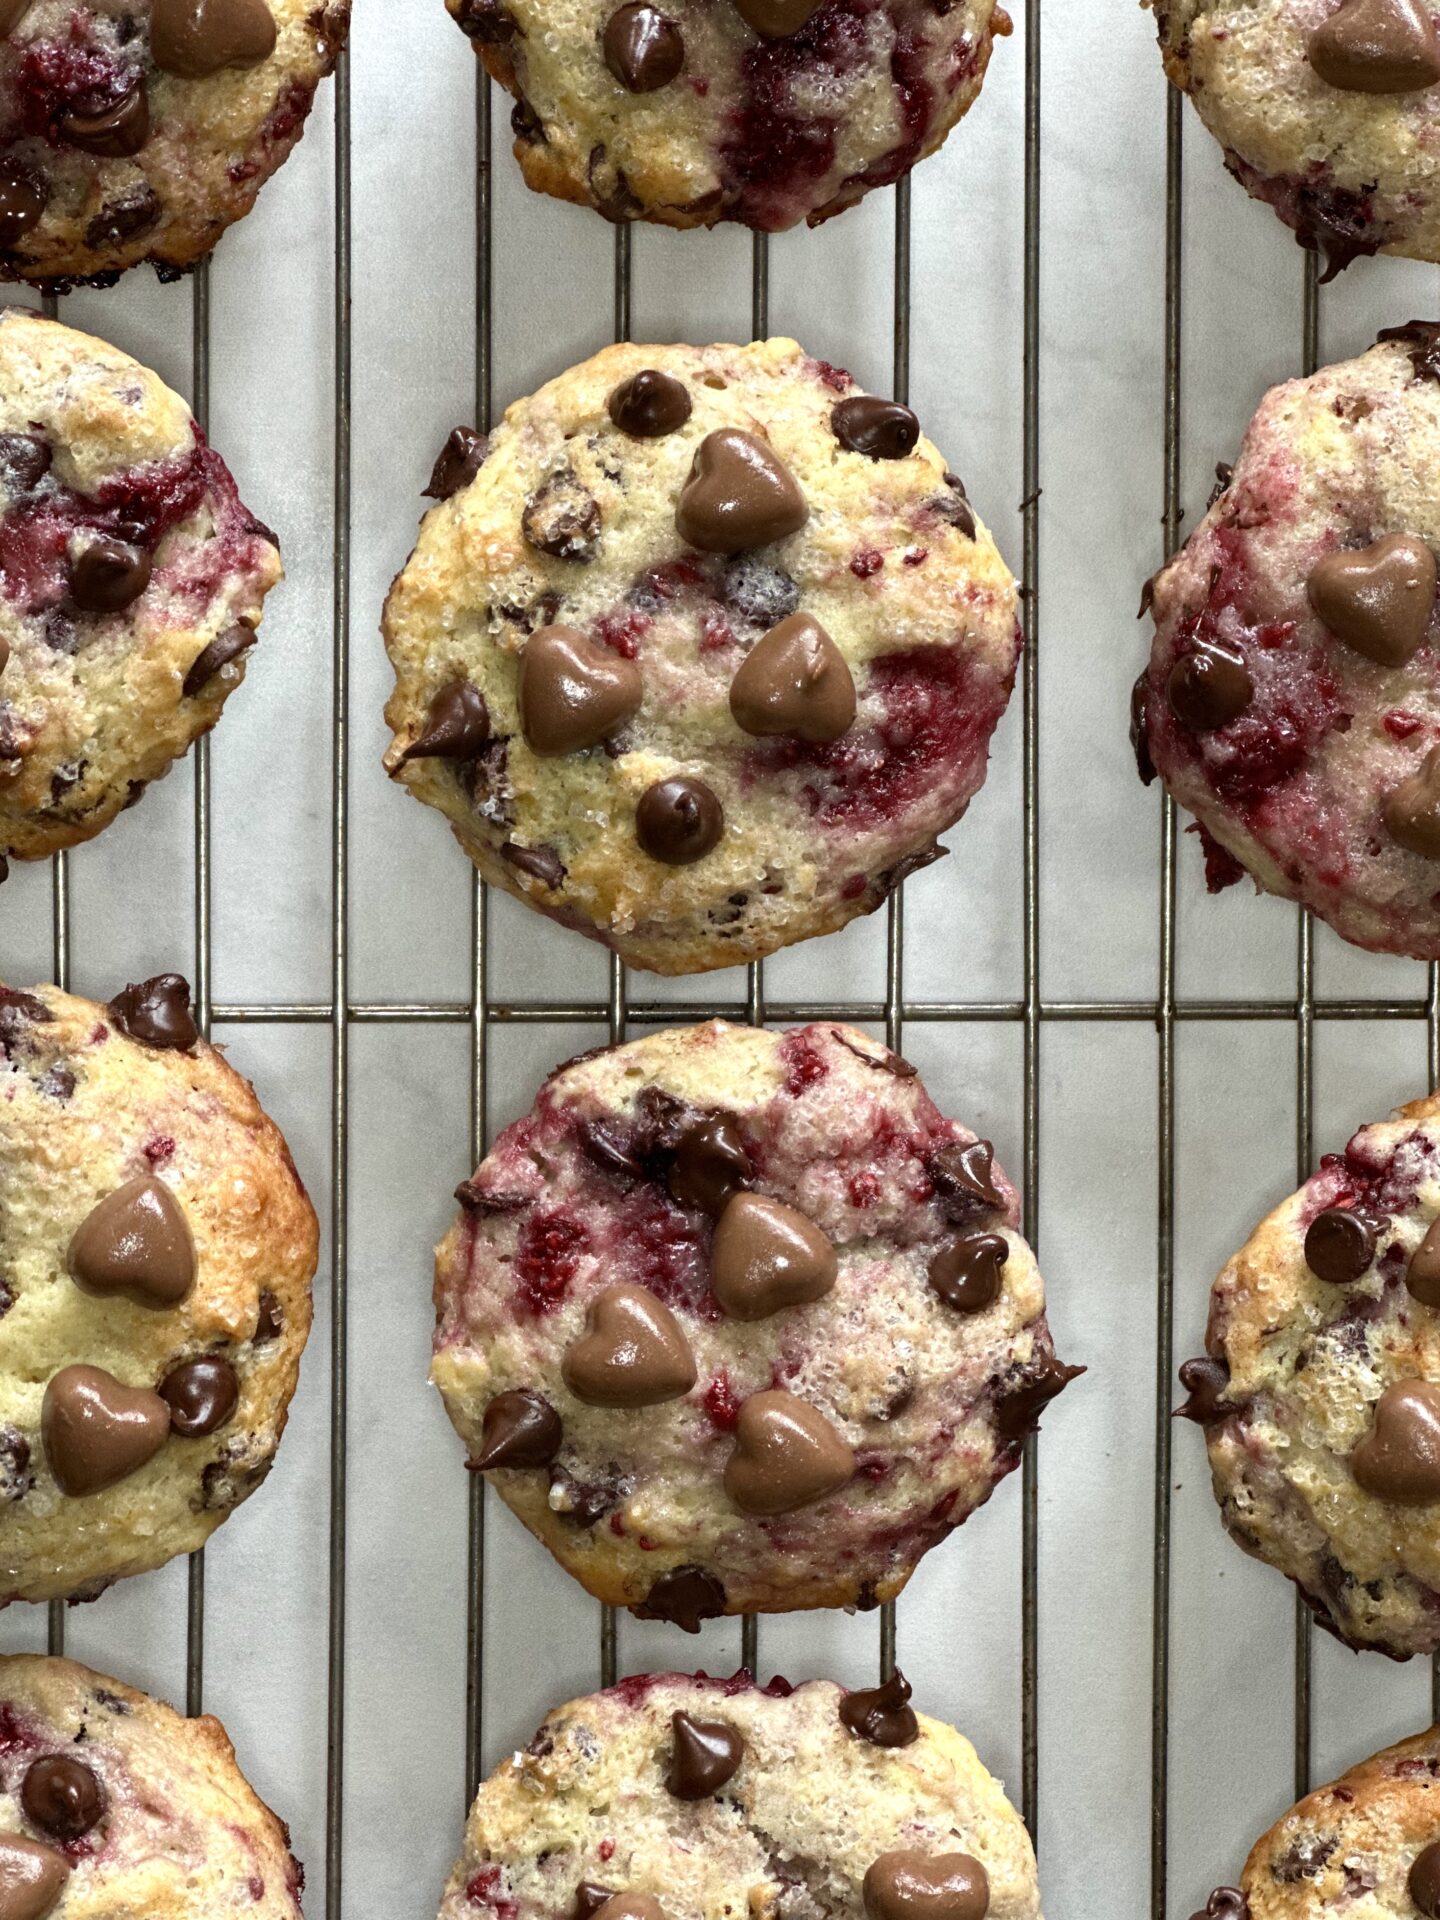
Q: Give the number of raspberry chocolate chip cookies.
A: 12